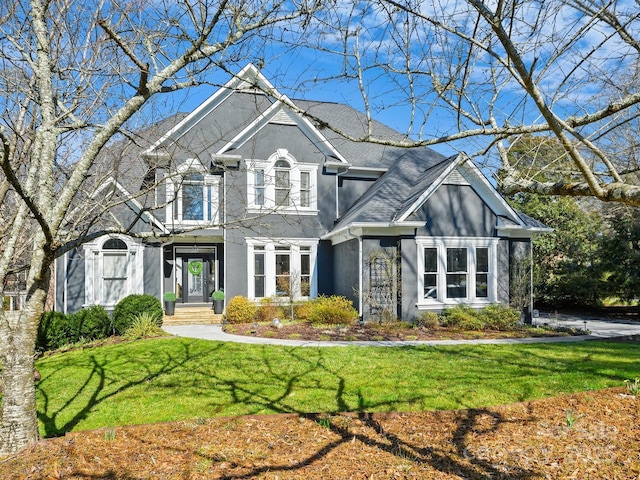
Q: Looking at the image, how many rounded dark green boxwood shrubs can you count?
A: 3